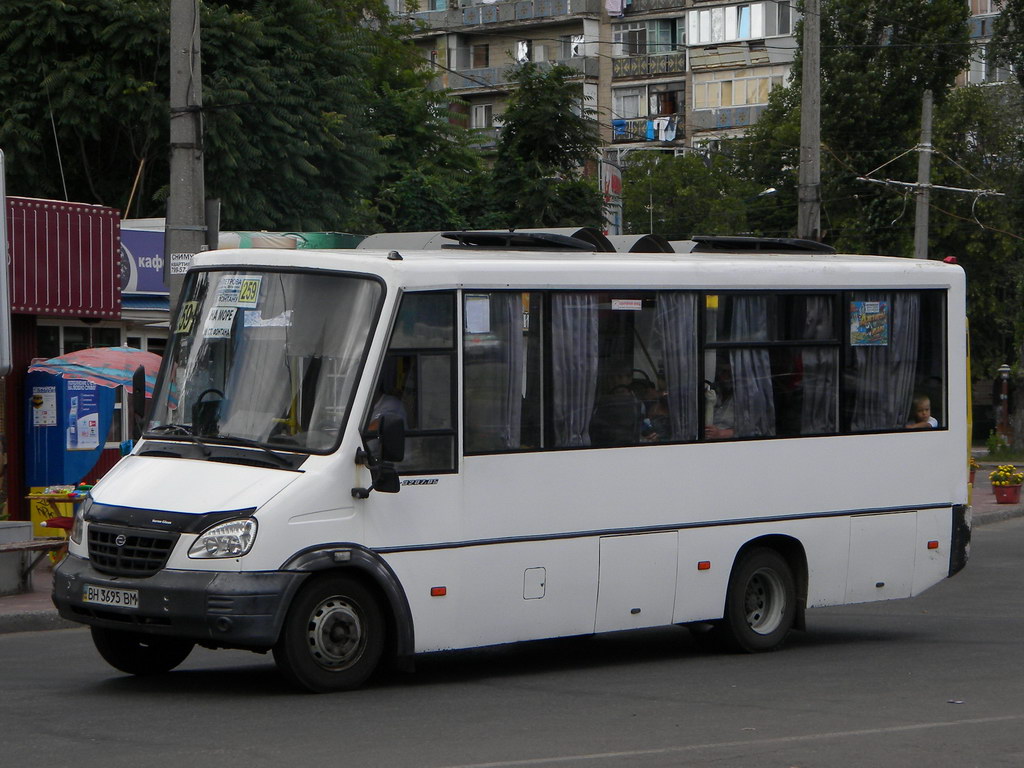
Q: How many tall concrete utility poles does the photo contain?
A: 3